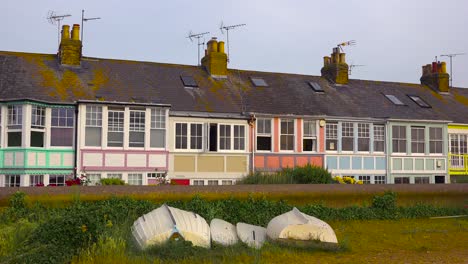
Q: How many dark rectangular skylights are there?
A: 5